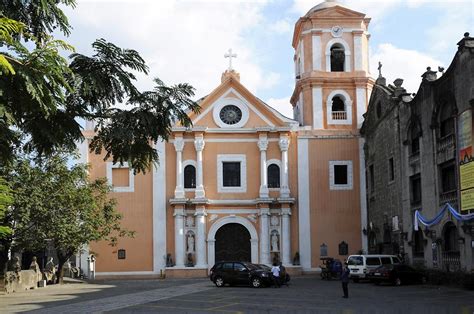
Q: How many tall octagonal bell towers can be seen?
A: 1